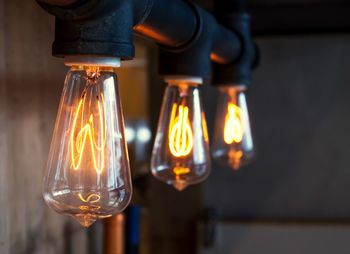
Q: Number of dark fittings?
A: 3